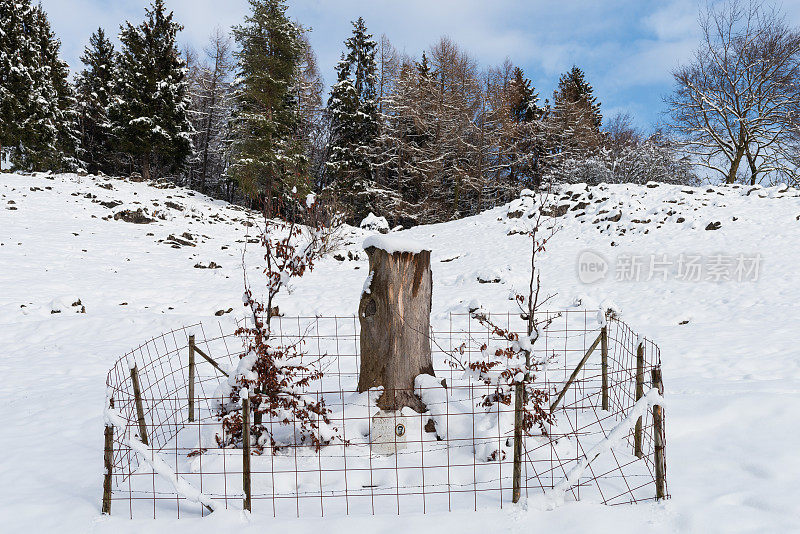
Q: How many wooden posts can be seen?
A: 8